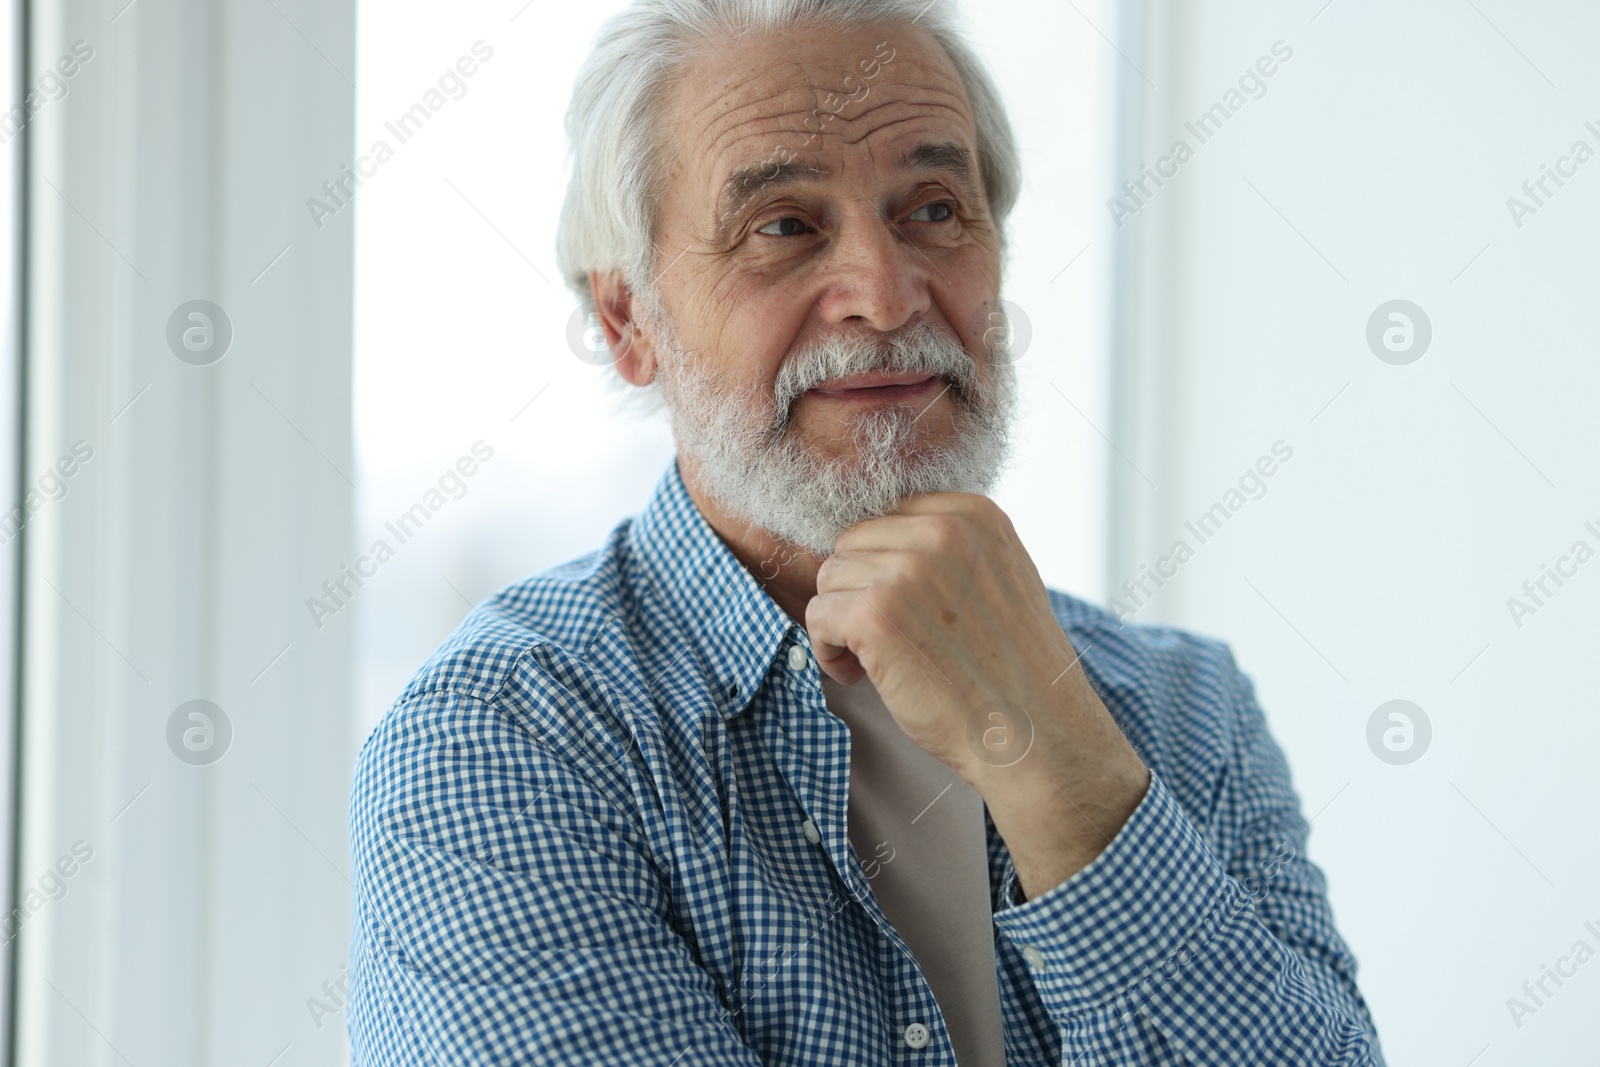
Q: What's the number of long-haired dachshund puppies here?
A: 0